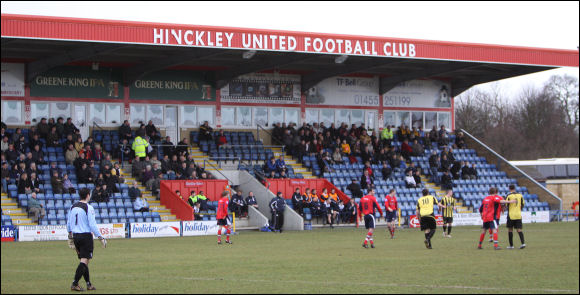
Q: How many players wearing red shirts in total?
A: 5